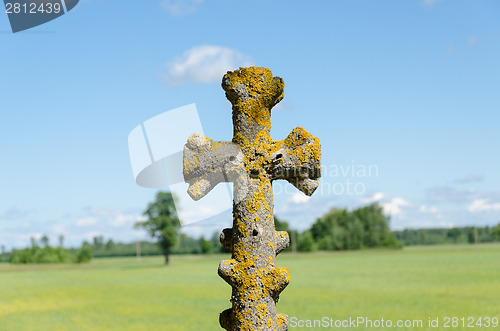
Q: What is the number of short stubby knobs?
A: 6